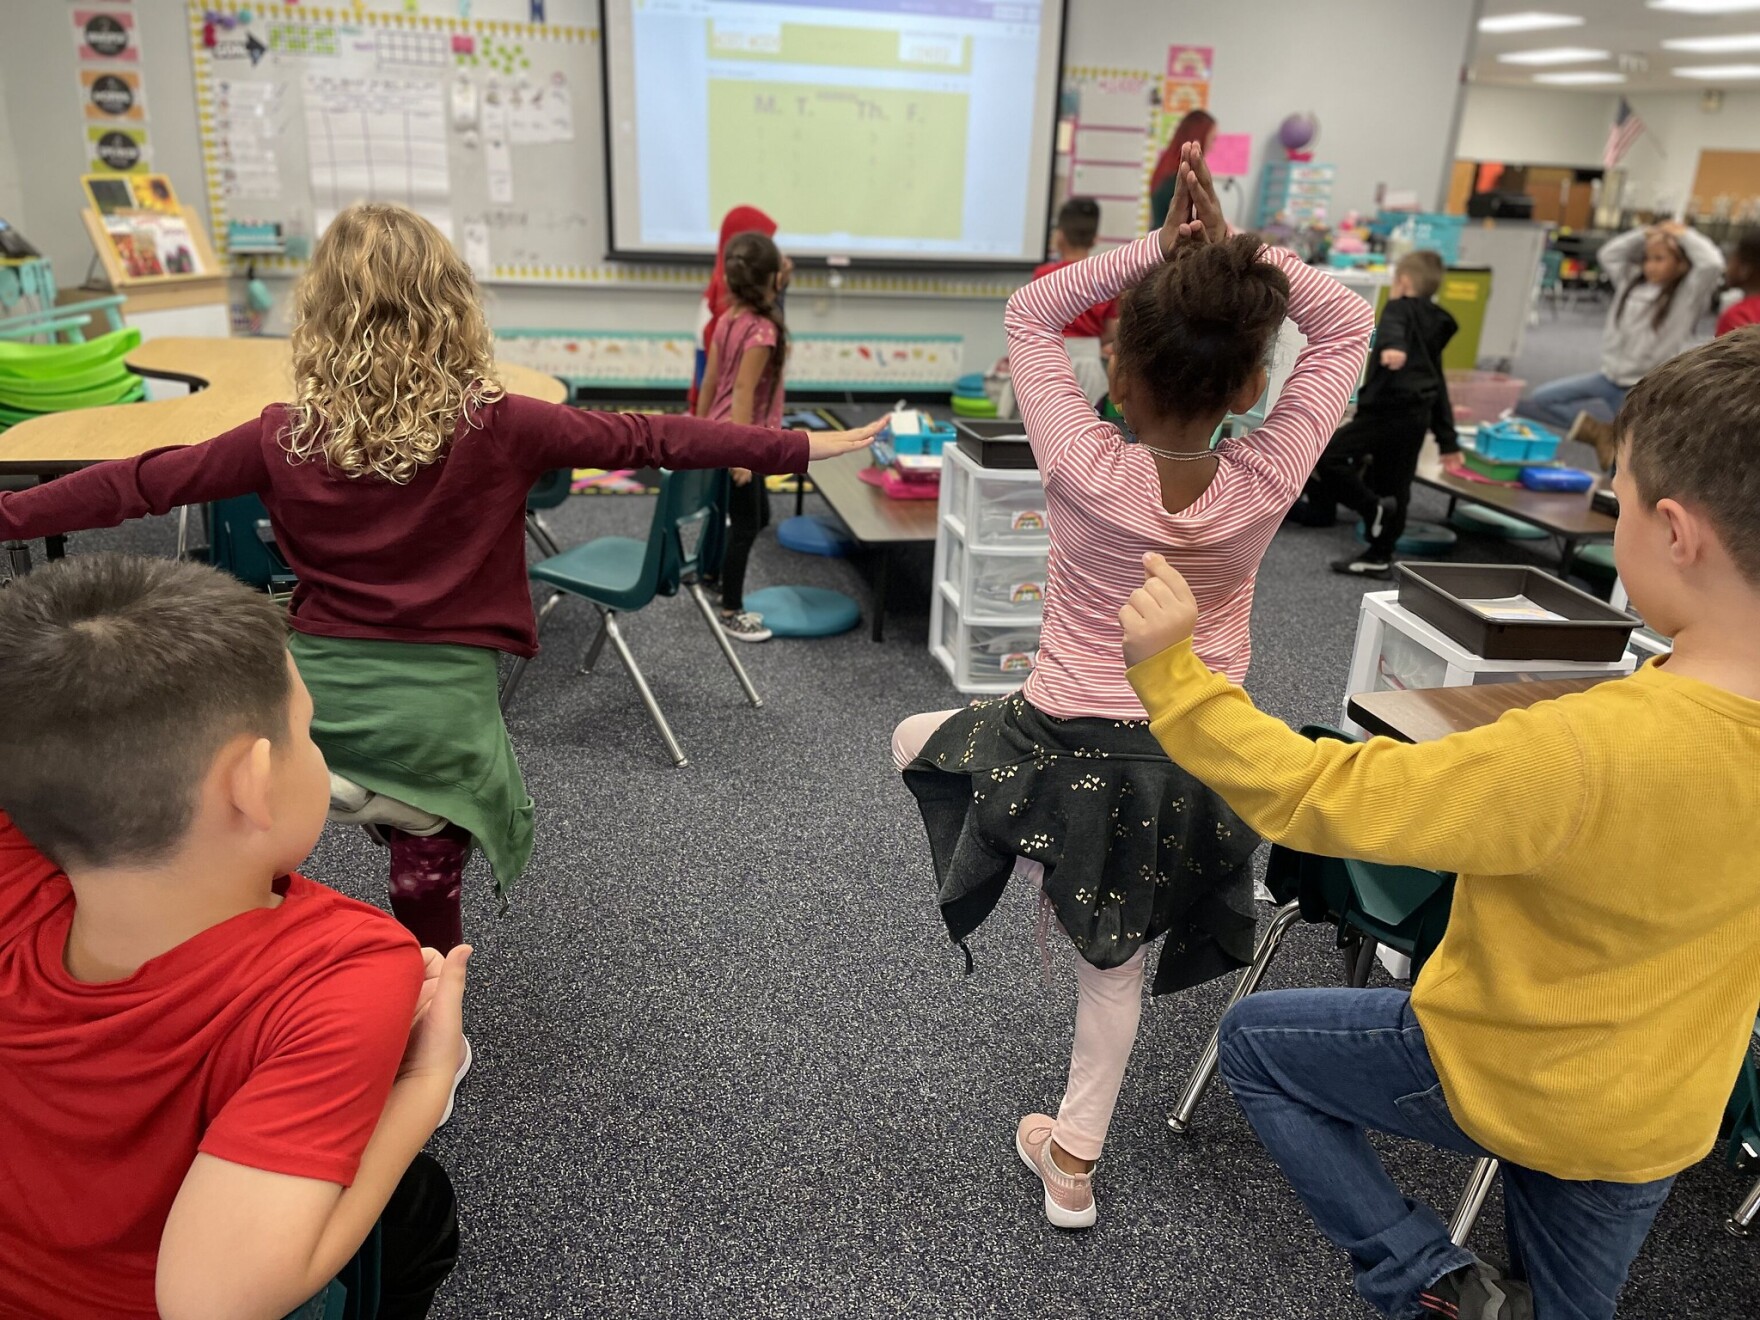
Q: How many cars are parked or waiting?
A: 0